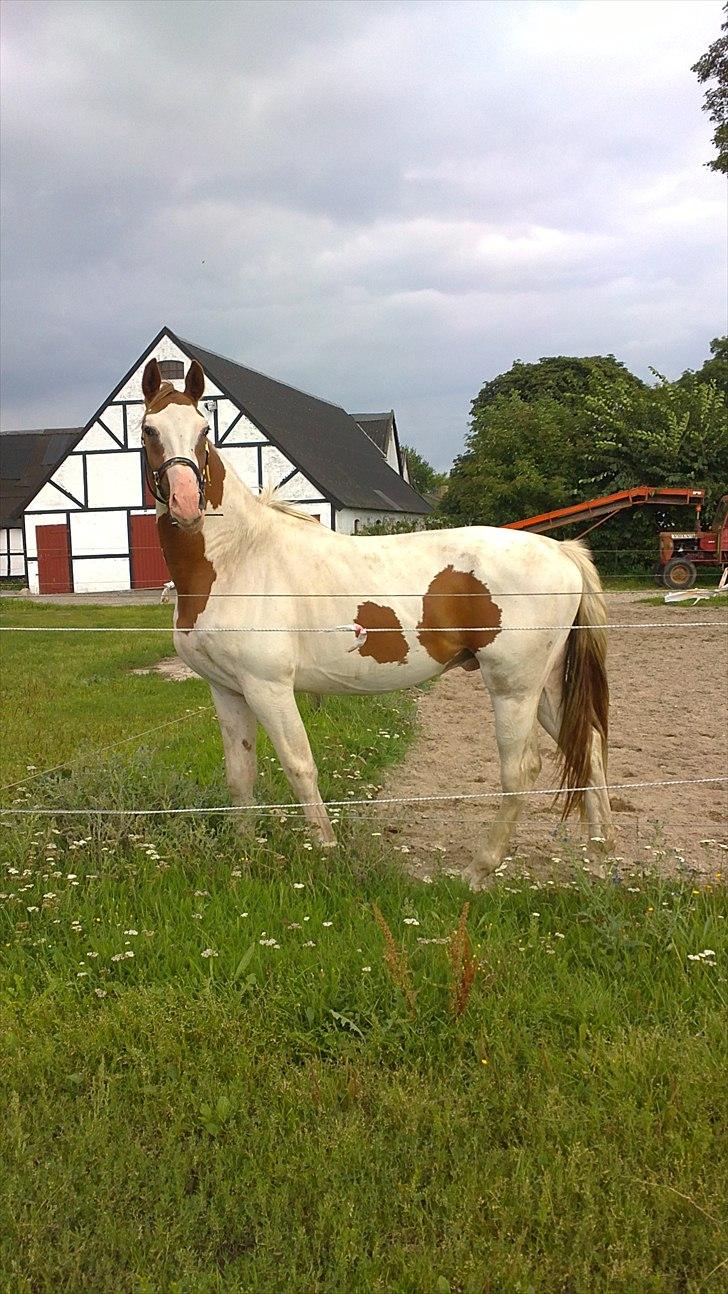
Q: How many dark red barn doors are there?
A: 2